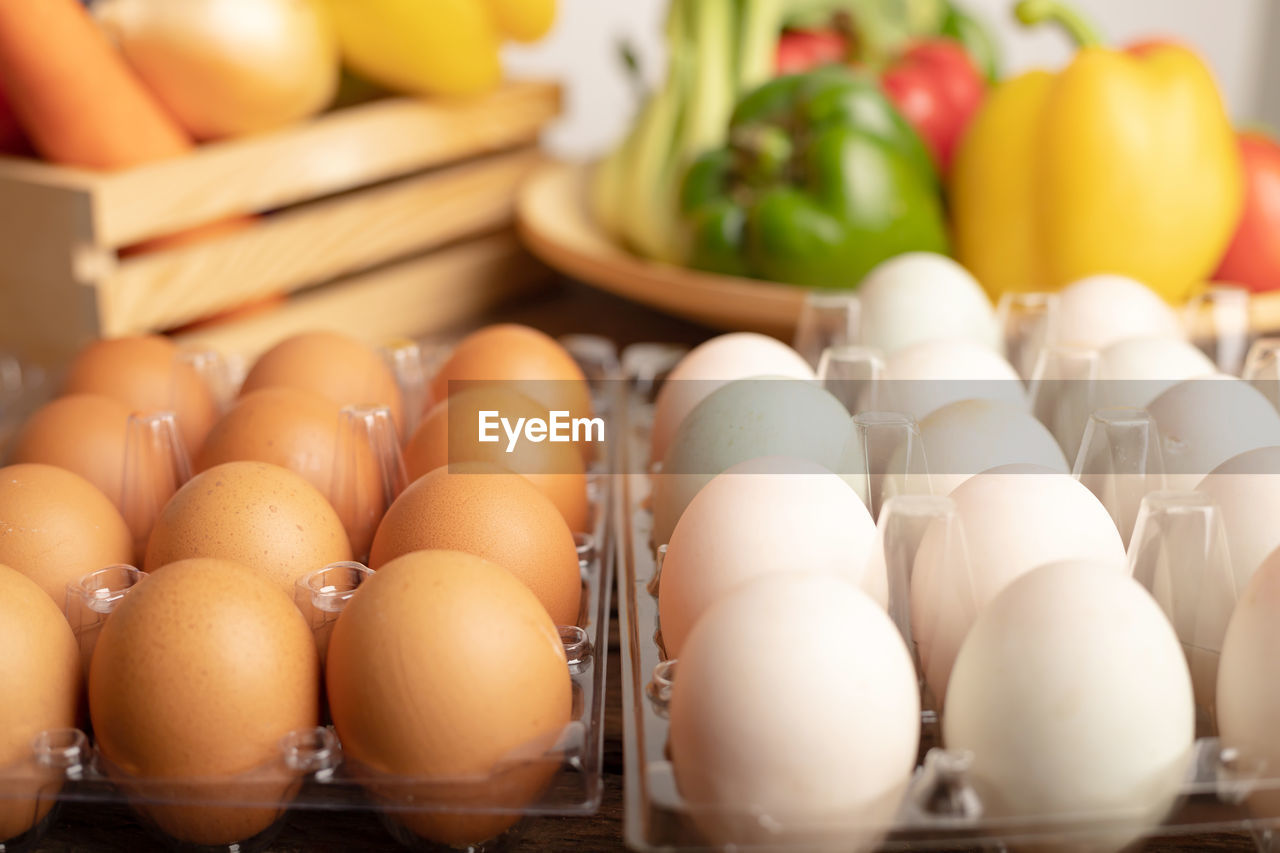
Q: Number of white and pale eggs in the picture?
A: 14